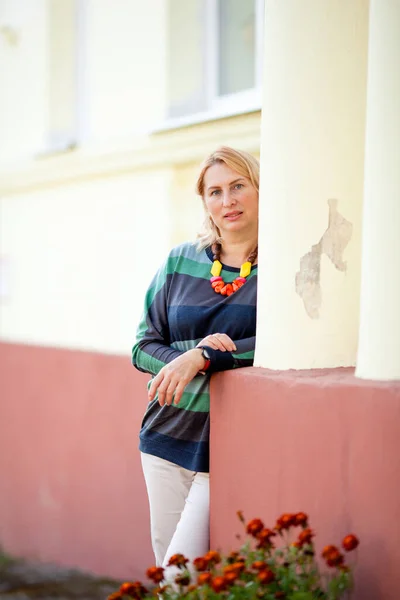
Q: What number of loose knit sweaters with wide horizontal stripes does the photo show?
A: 1